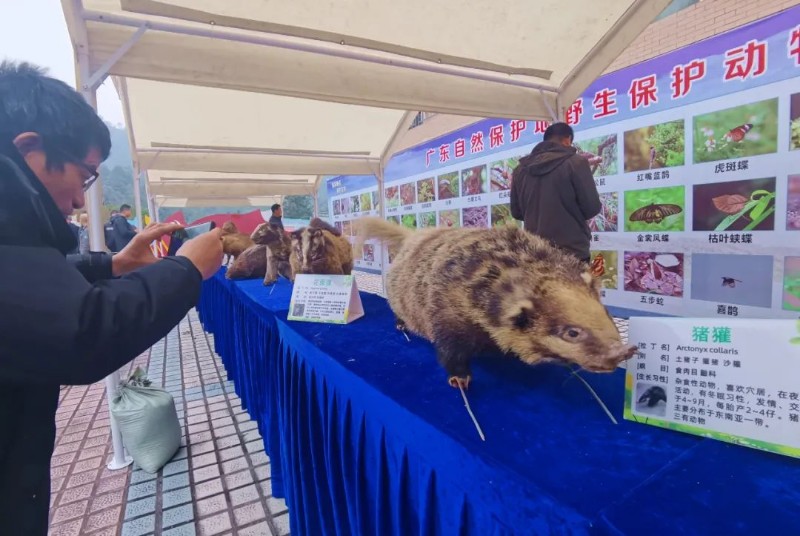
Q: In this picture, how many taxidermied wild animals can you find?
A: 5